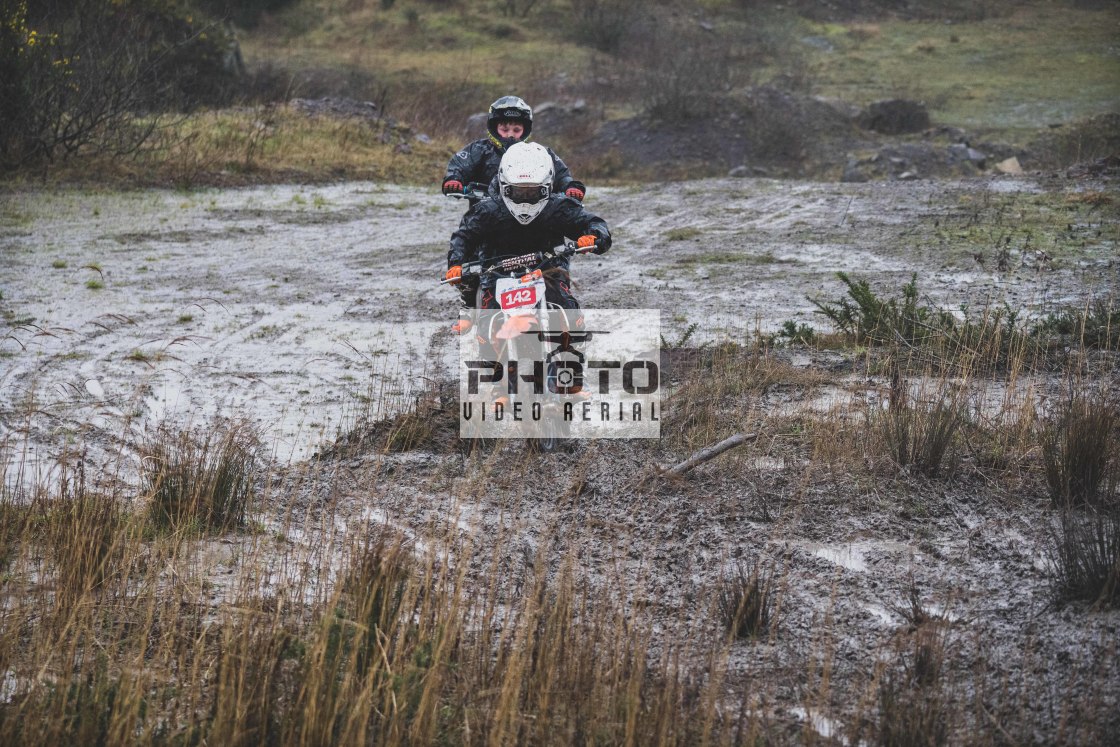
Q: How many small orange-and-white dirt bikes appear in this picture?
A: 1